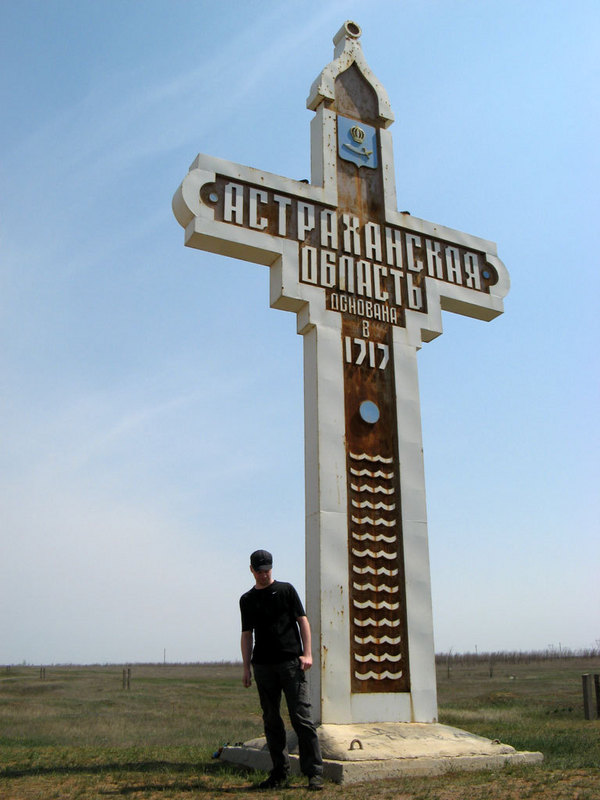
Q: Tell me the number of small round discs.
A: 3